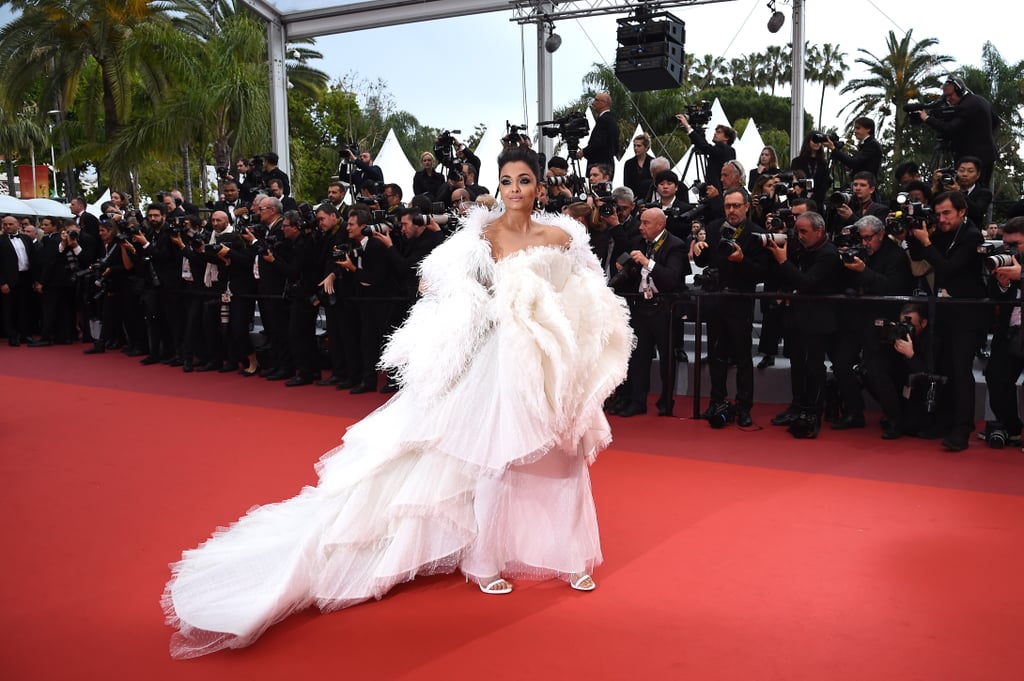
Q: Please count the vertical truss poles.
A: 3